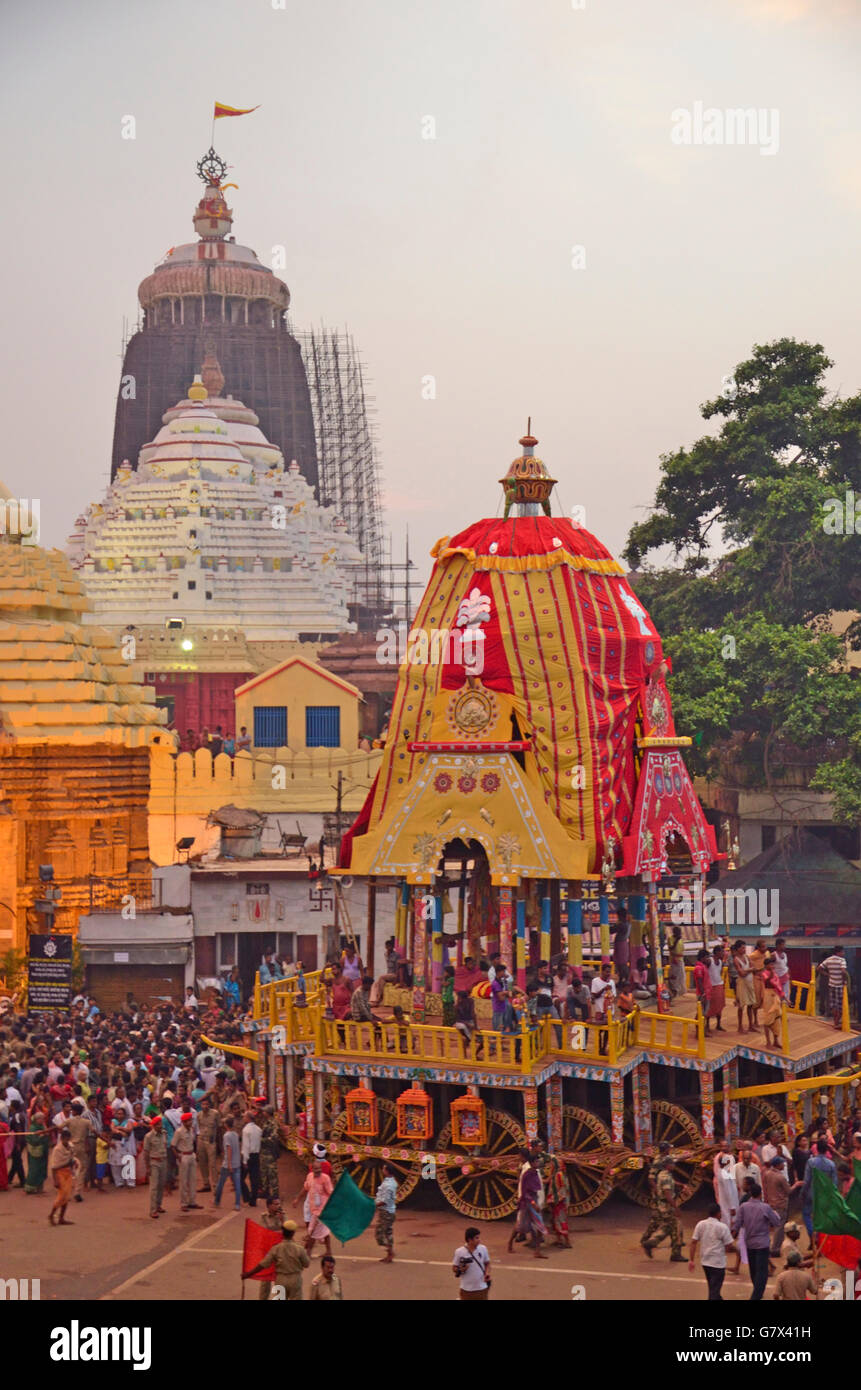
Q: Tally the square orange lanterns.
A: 3